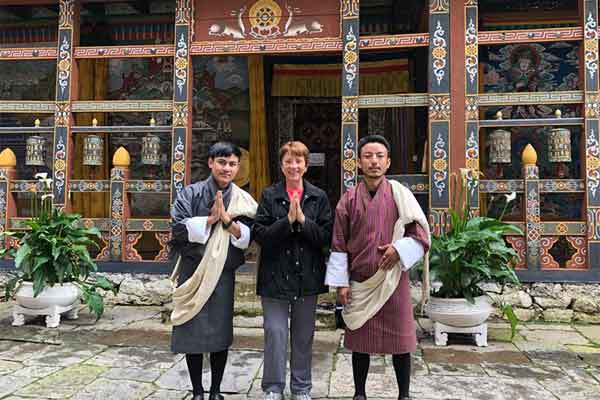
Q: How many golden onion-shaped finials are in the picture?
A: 3